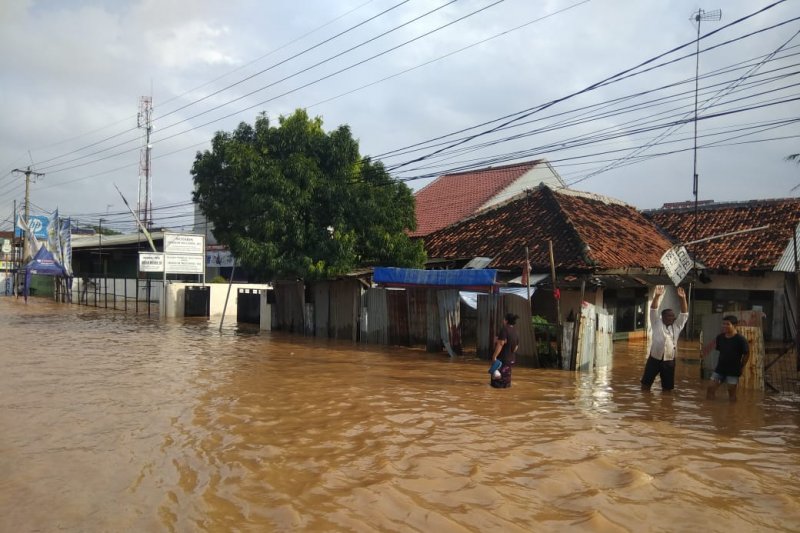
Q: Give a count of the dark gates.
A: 2